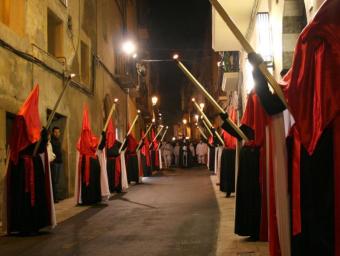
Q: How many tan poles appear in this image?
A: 11